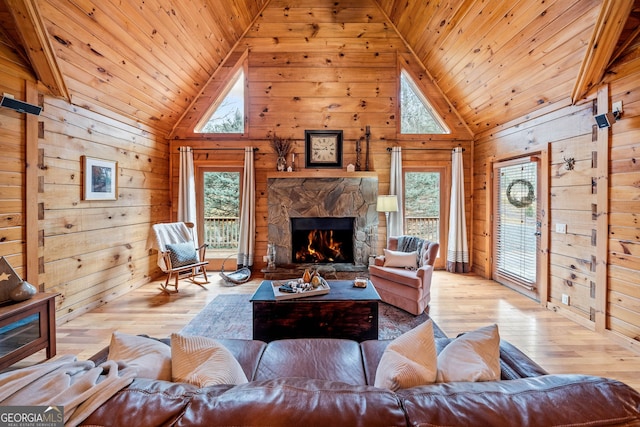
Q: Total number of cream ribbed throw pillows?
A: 2